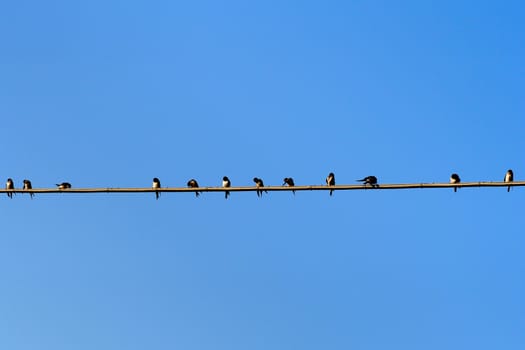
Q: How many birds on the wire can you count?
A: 12